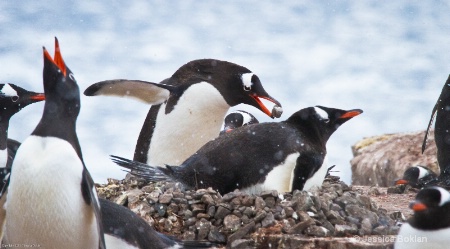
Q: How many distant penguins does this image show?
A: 2